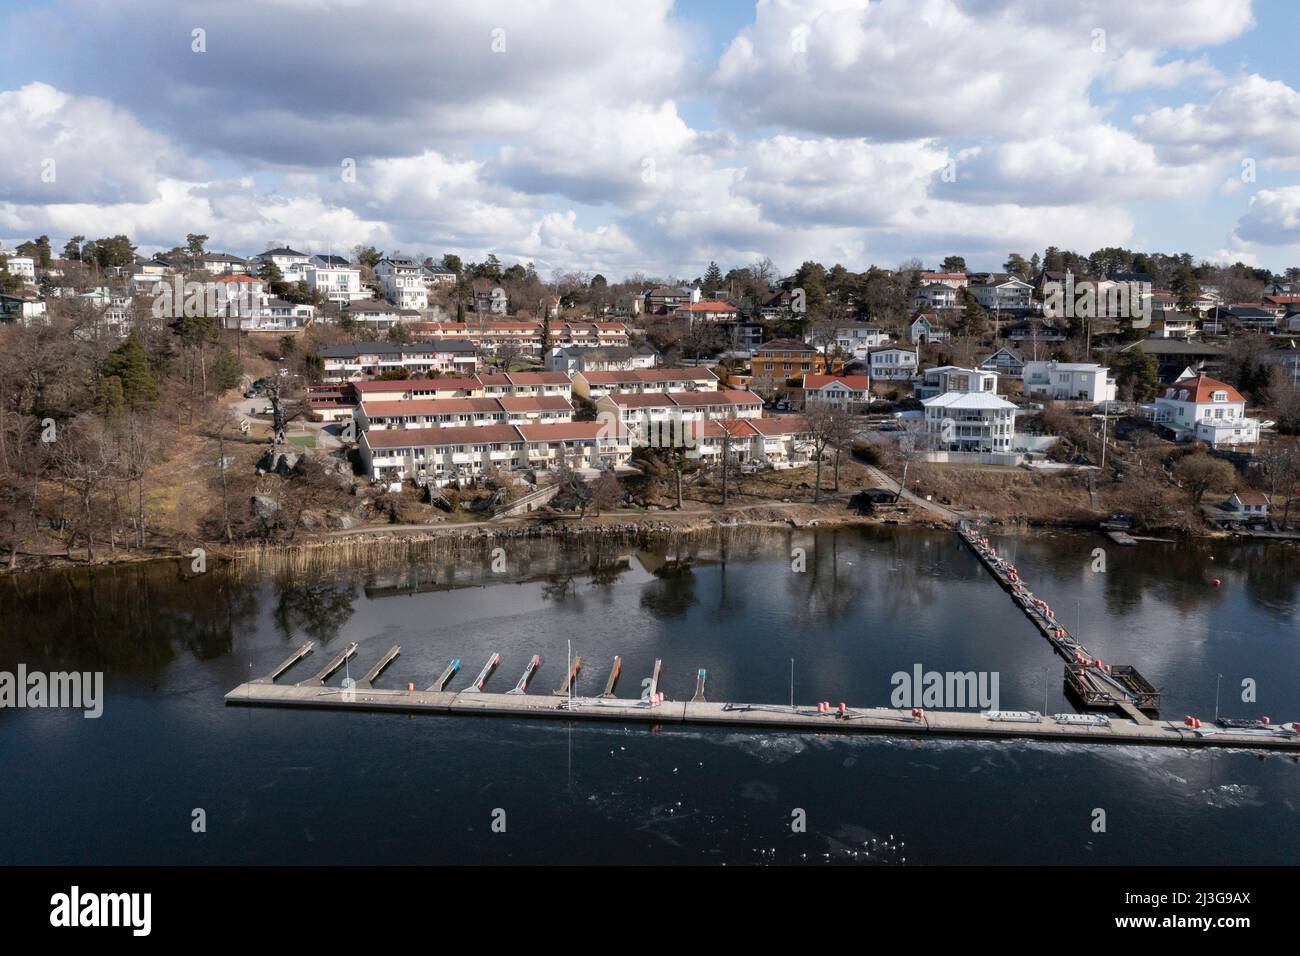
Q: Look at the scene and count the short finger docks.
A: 10